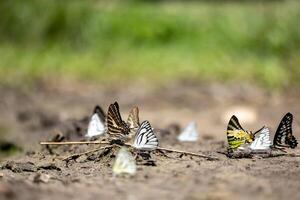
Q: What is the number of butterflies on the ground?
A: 9